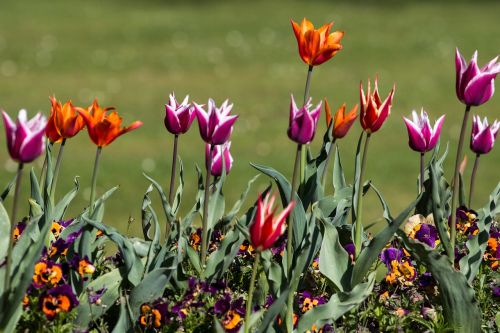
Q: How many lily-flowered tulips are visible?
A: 14